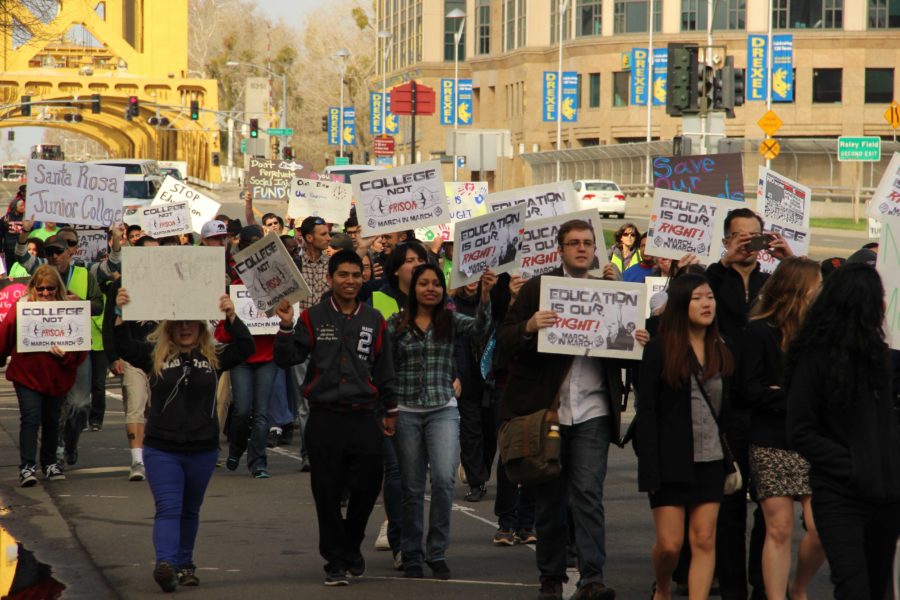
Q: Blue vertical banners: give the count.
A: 12